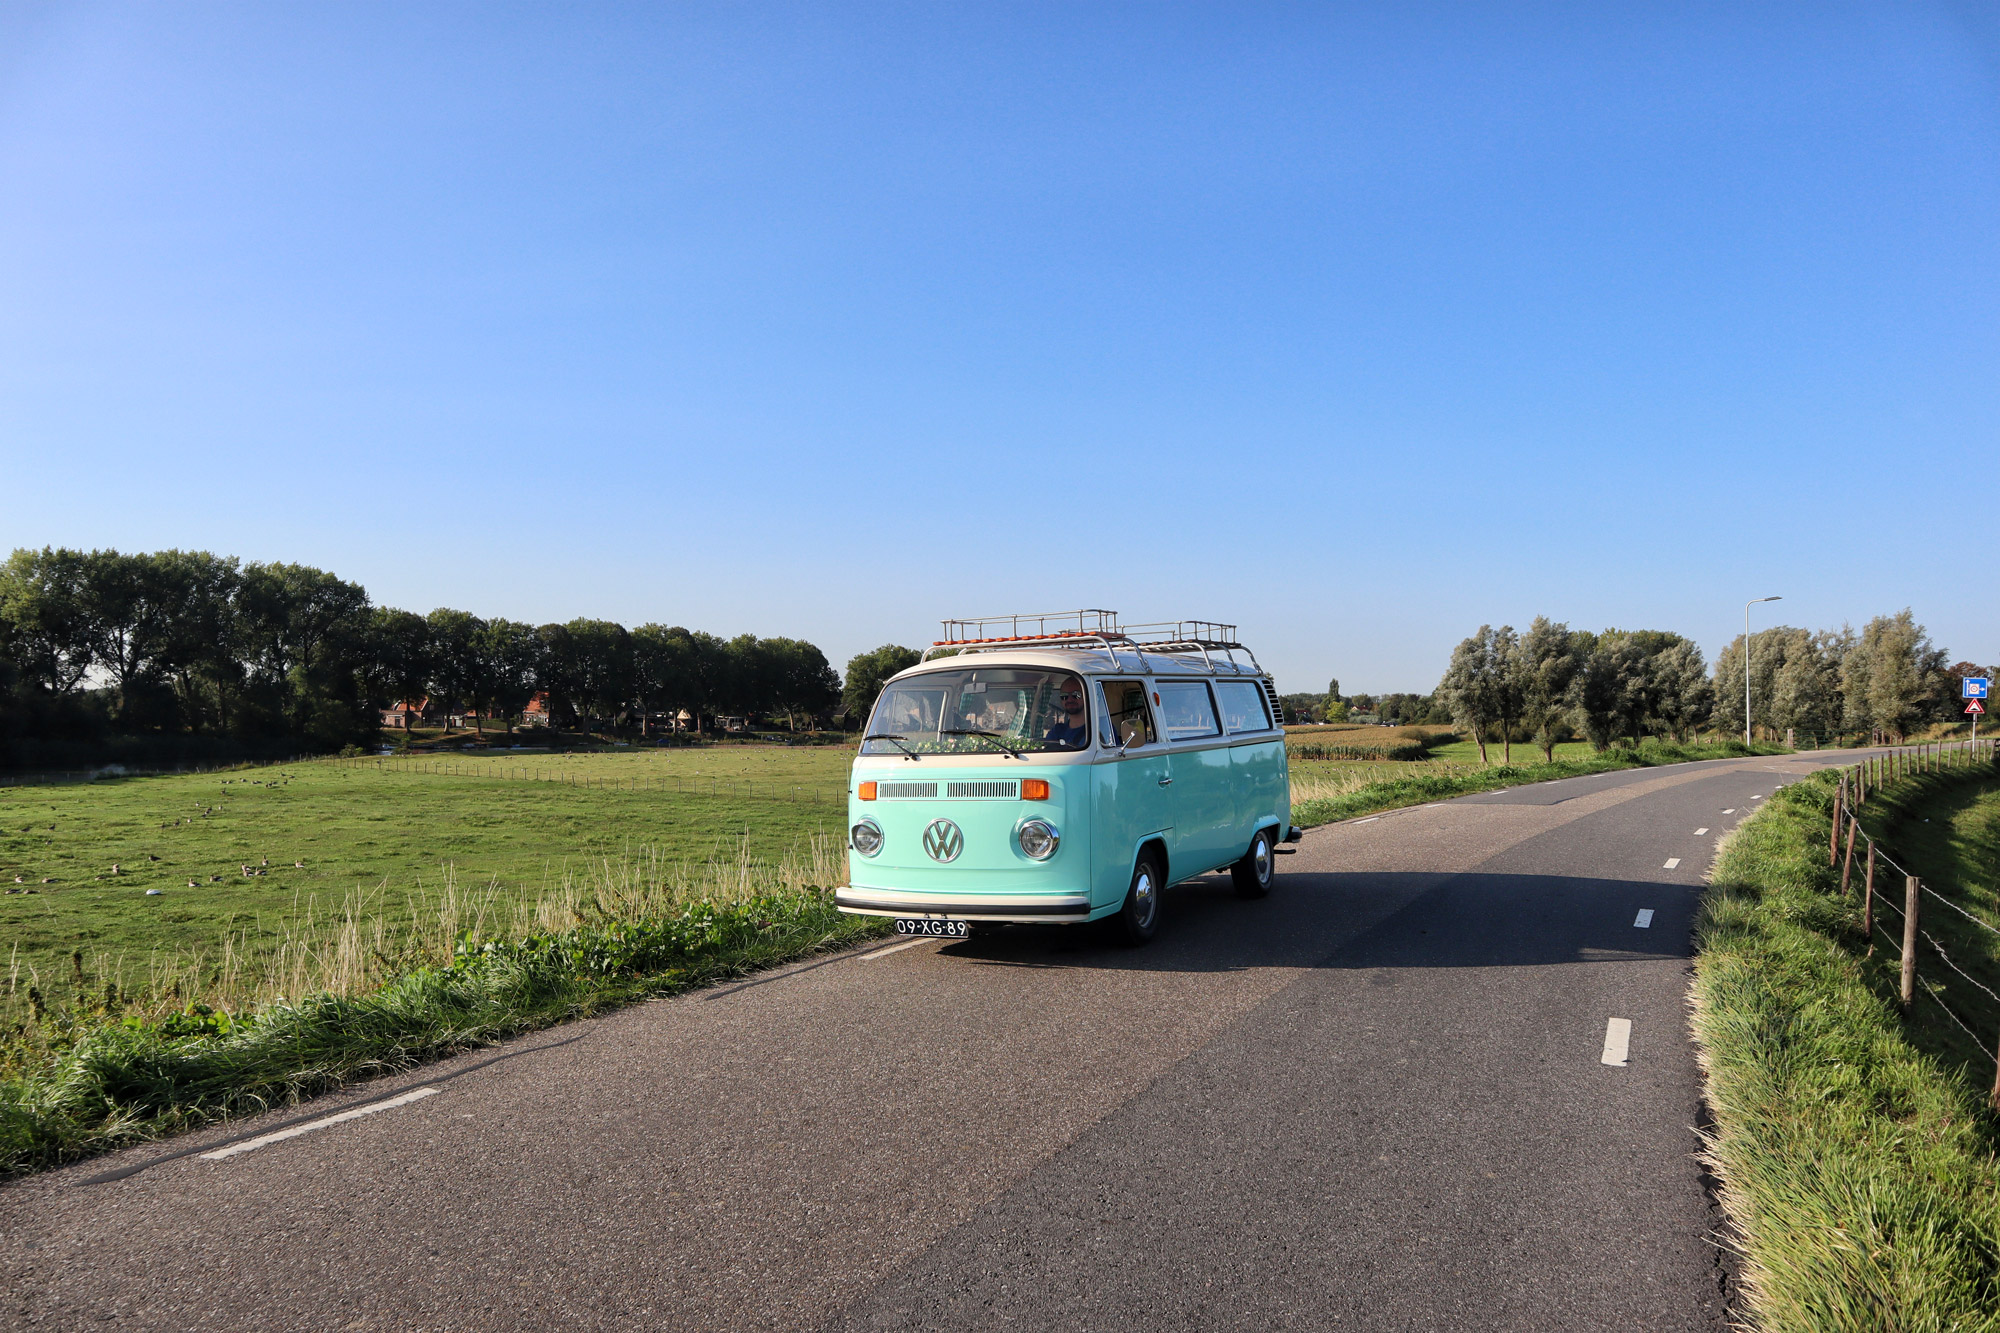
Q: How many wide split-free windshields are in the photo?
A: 1